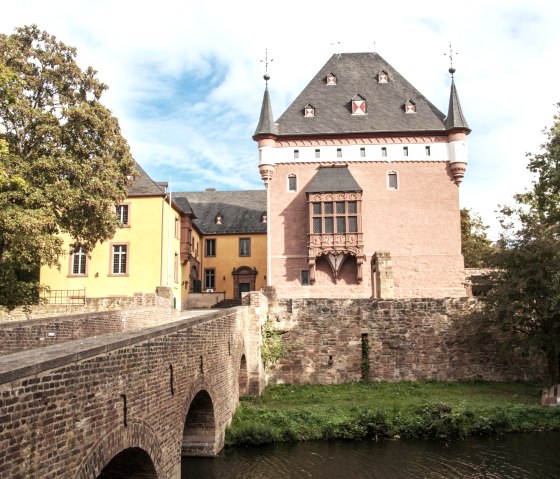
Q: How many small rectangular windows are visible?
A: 7